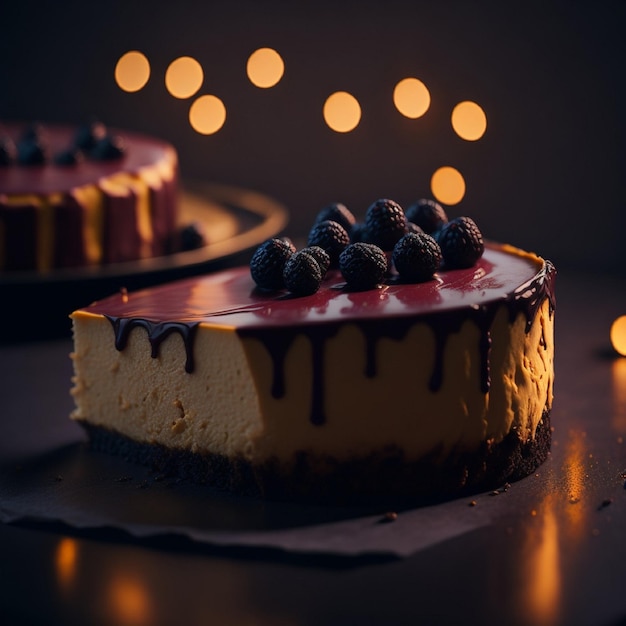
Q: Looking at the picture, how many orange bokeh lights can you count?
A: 9